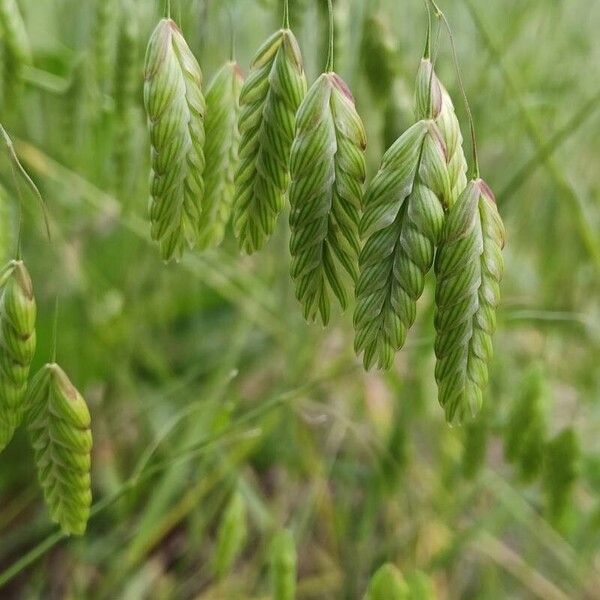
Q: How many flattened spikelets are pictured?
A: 9